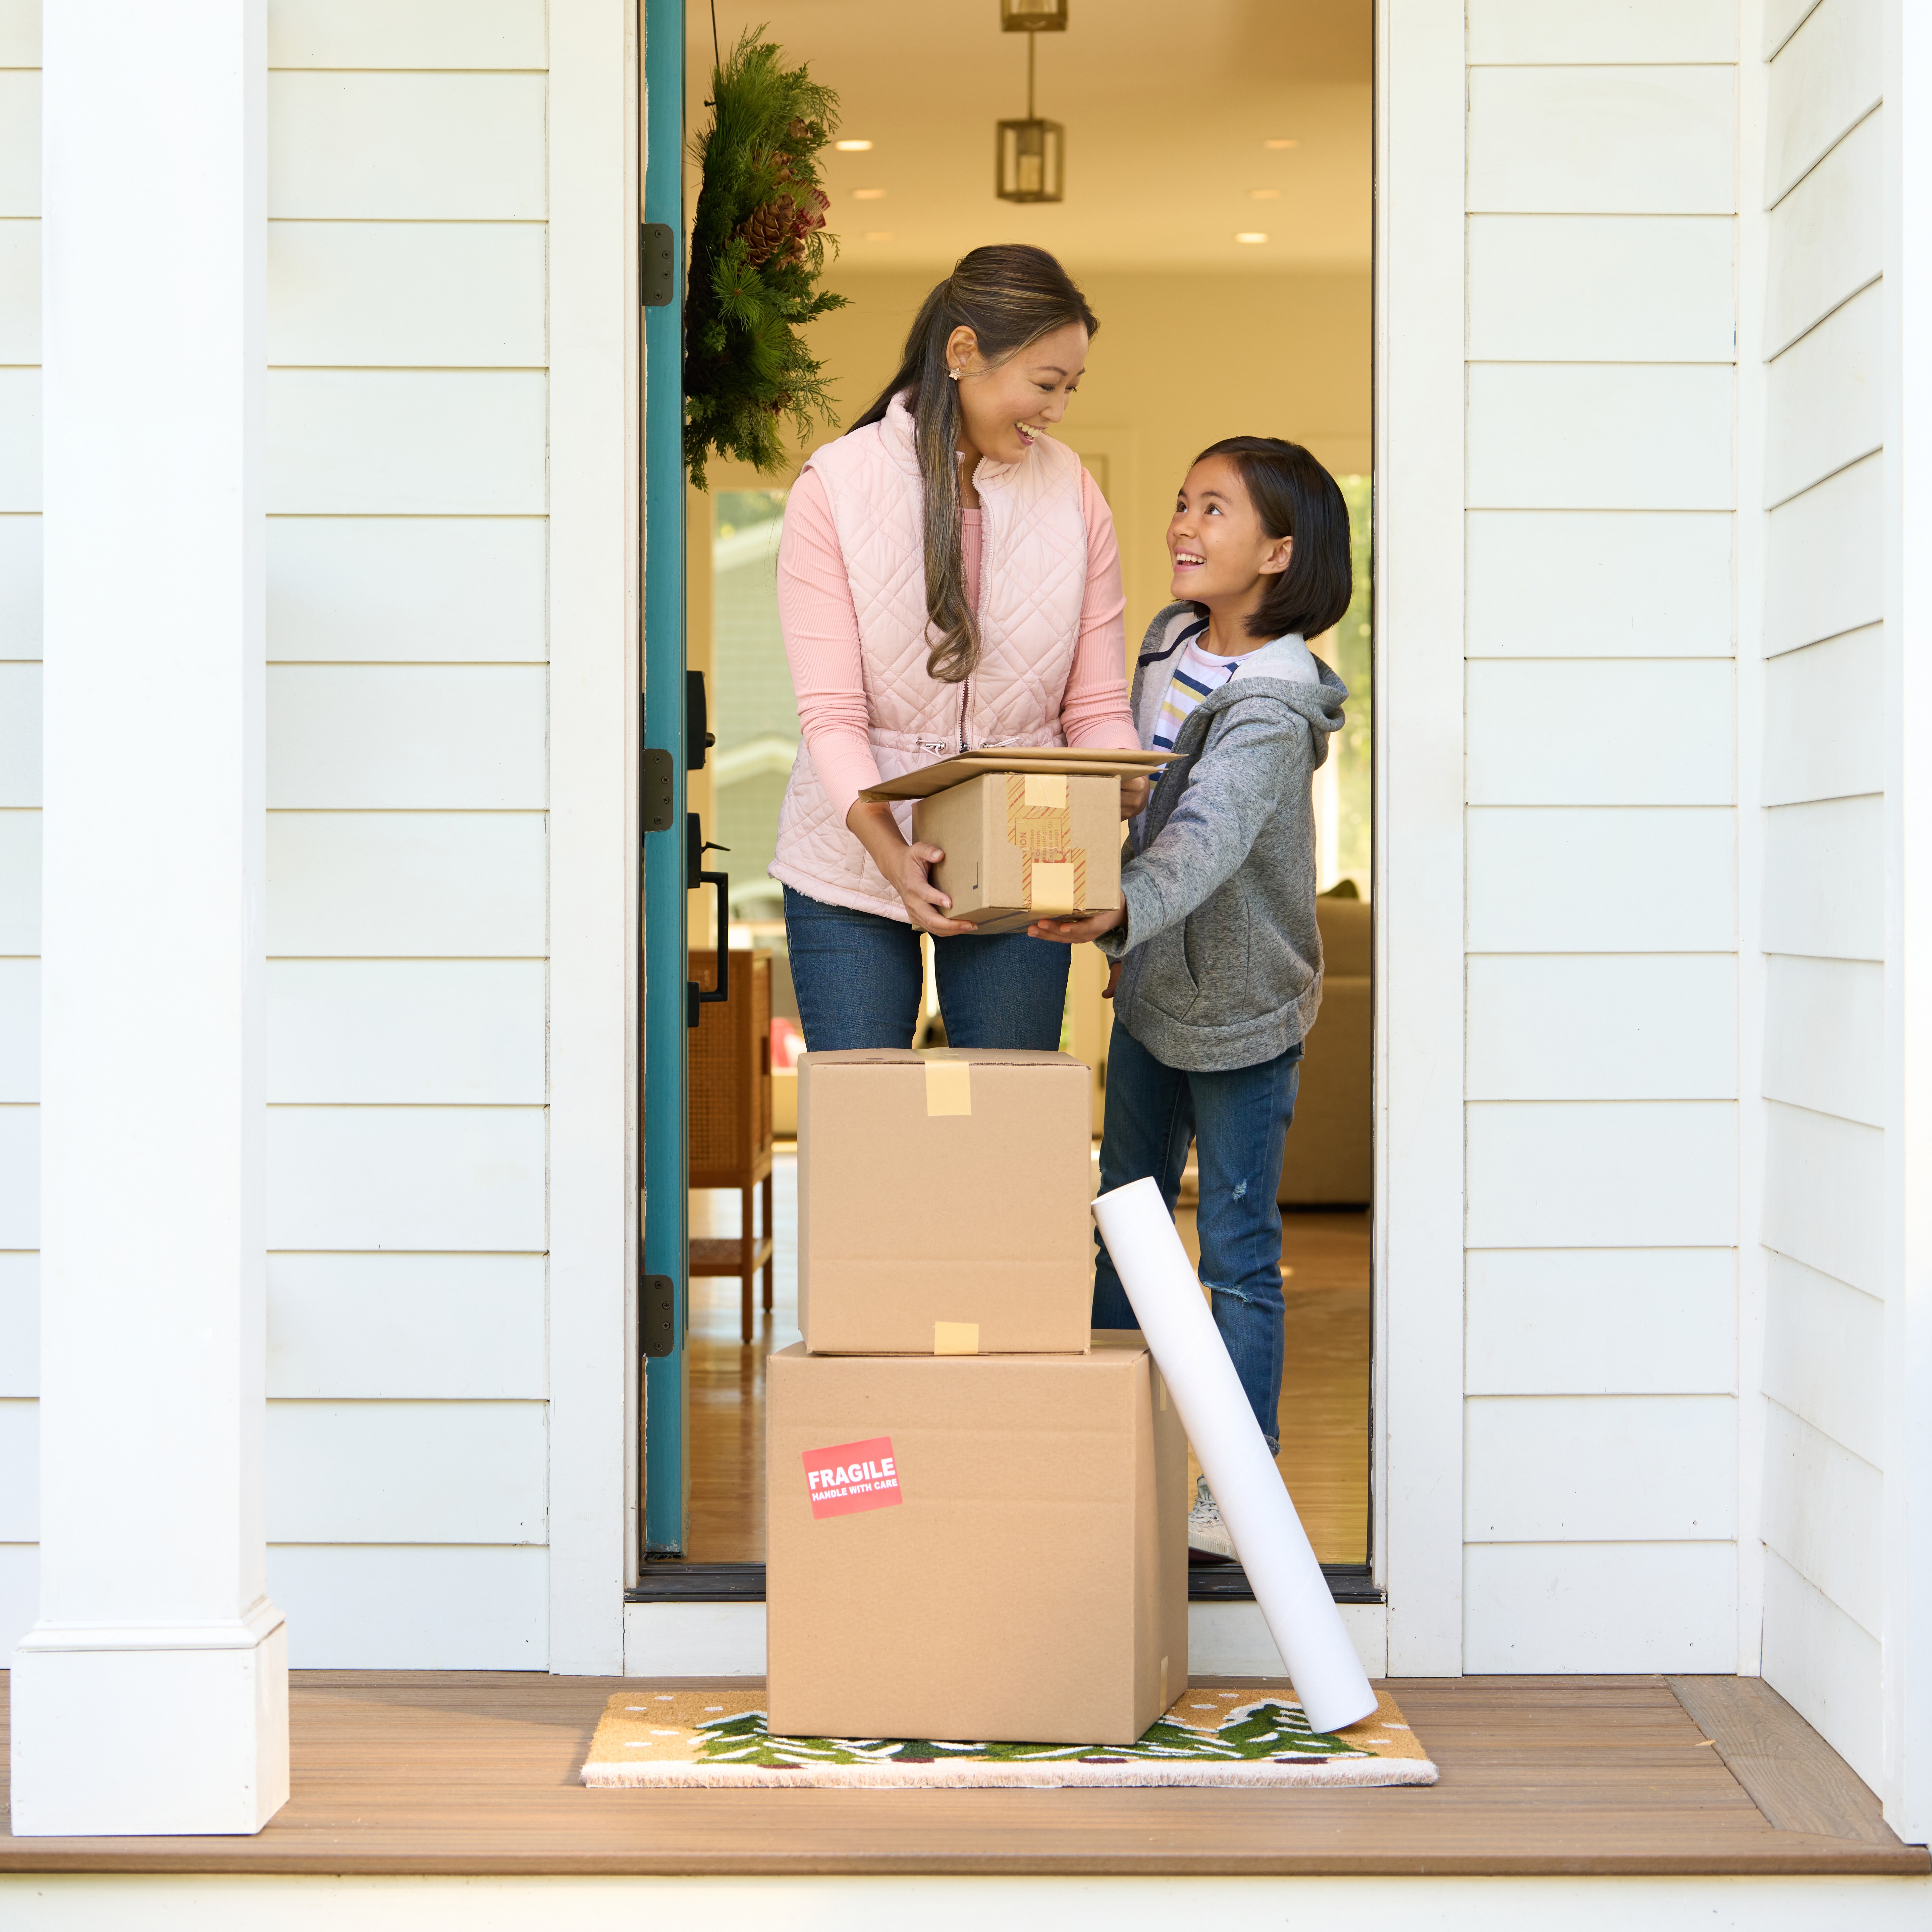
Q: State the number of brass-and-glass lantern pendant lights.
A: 2